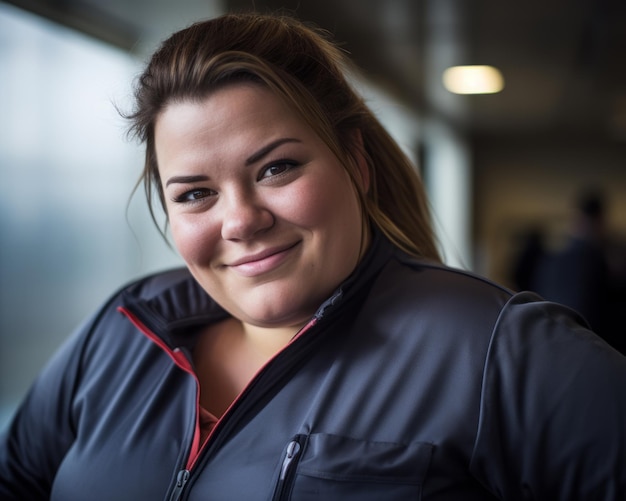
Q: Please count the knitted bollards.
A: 0